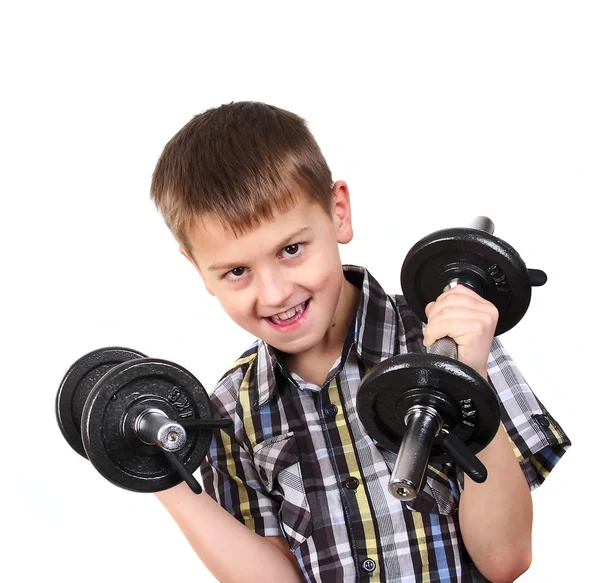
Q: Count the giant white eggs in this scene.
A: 0